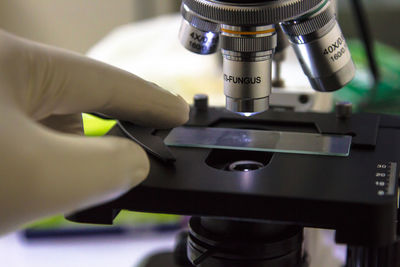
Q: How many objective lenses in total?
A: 3